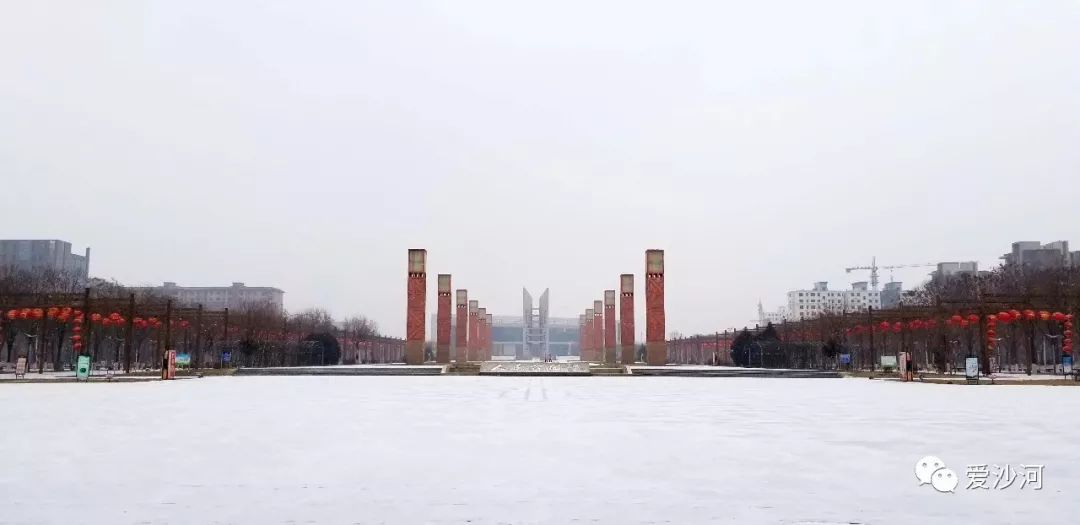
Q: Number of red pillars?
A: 12